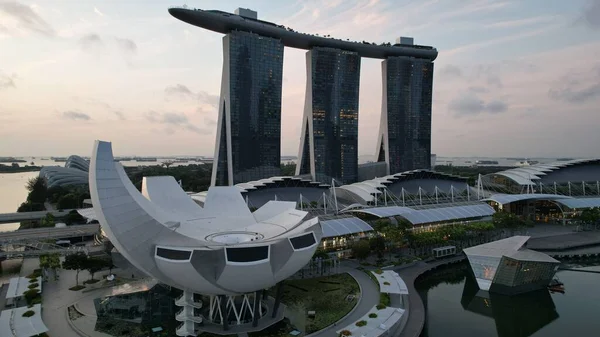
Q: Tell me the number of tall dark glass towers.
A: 3